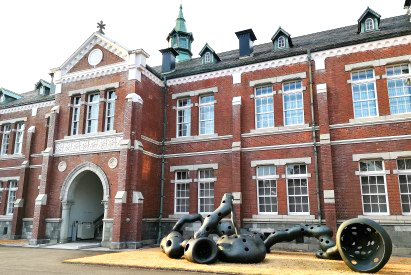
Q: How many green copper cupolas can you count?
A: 1